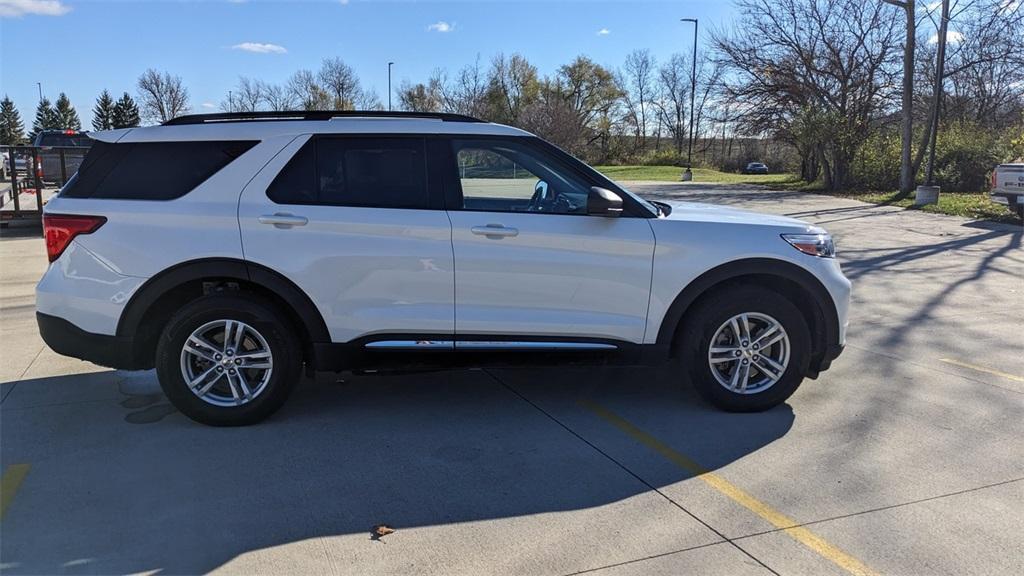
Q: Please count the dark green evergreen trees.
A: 5